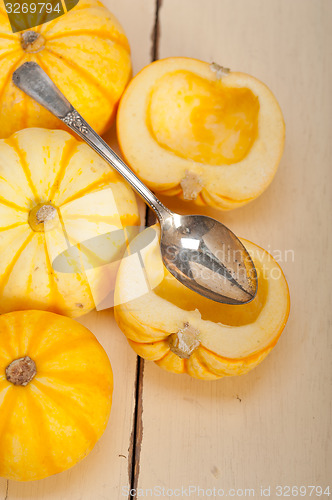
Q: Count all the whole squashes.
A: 3